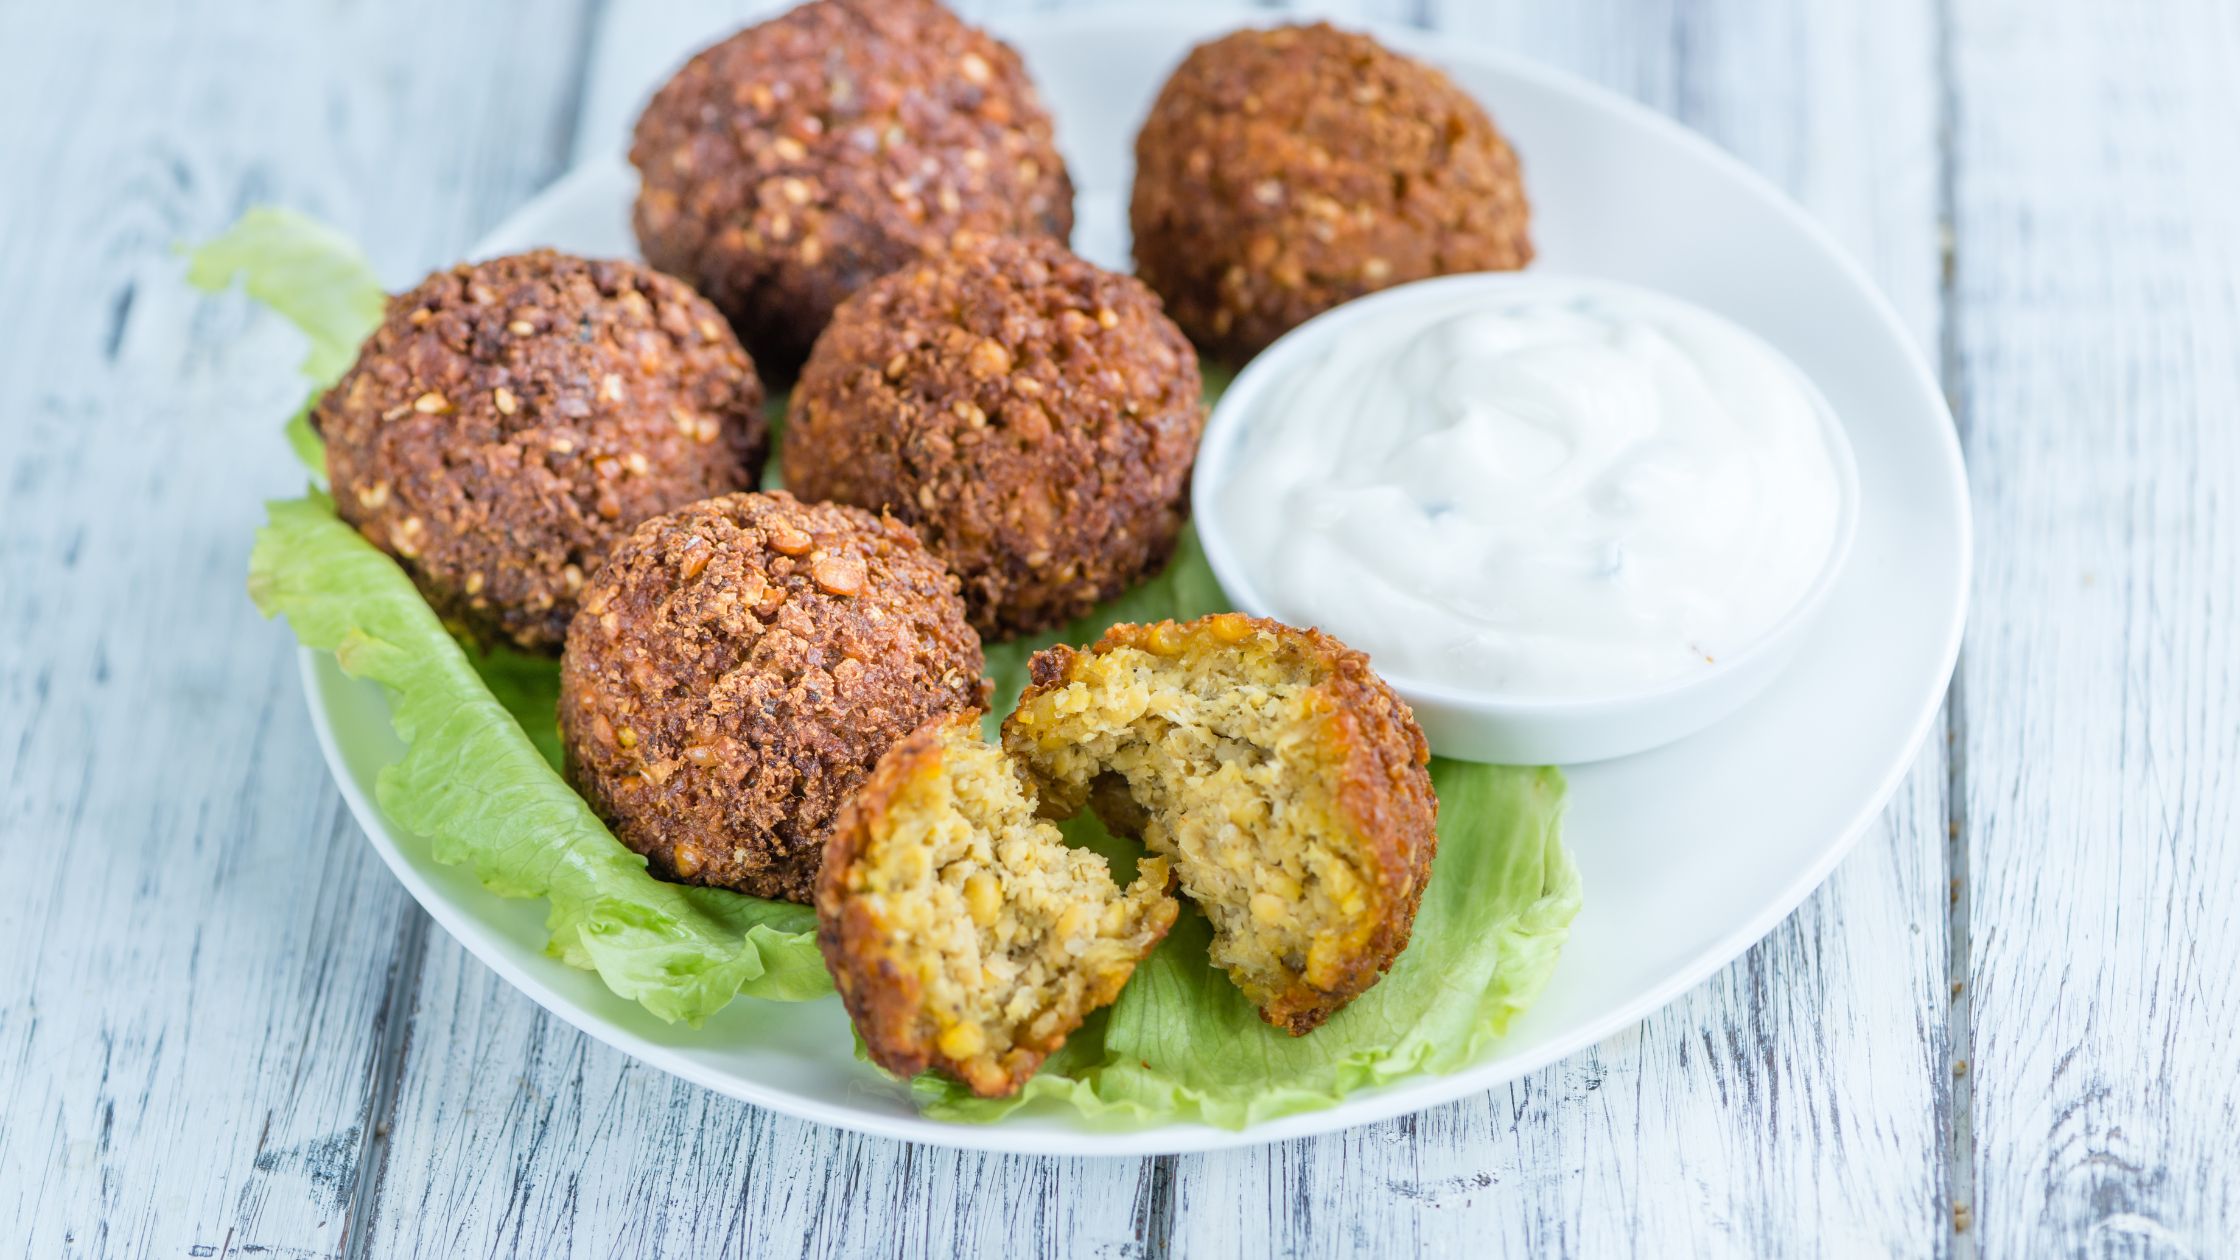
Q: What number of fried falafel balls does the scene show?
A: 6